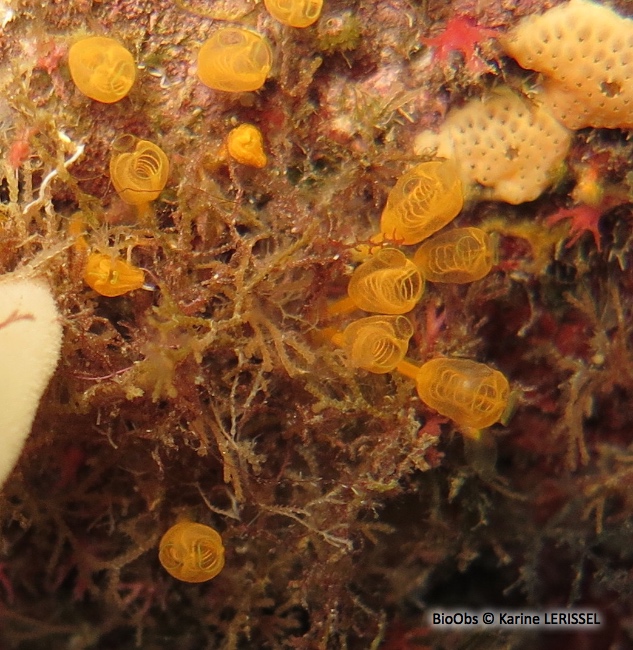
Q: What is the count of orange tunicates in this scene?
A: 12